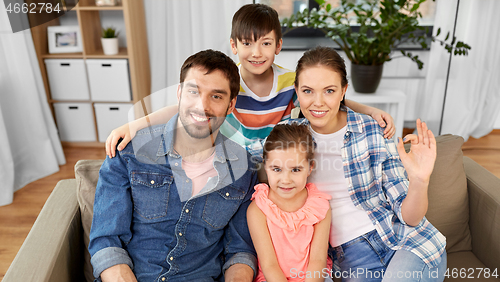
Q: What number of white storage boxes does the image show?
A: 4